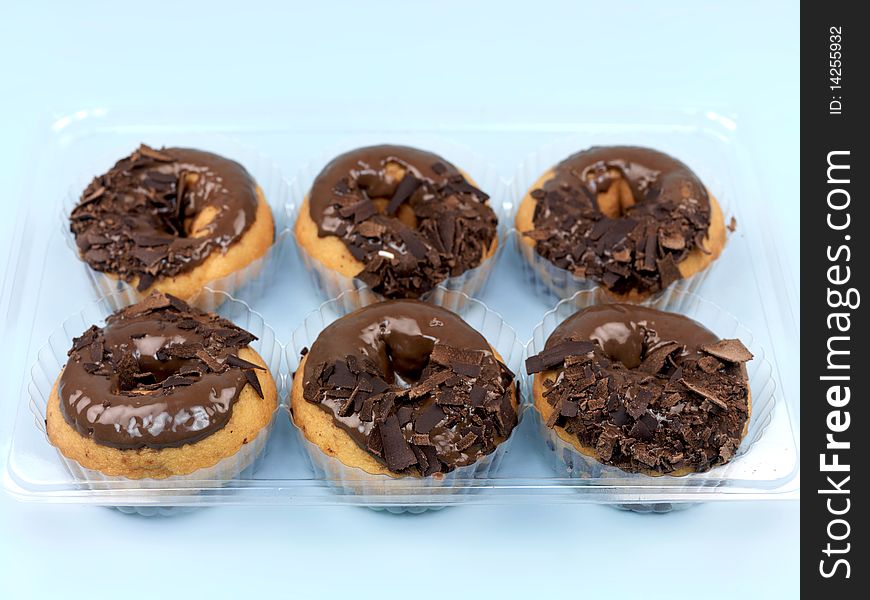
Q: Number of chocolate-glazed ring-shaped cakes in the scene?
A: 6